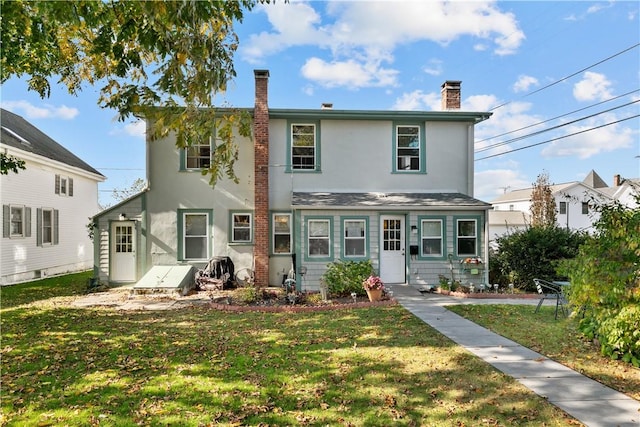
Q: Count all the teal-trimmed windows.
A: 10